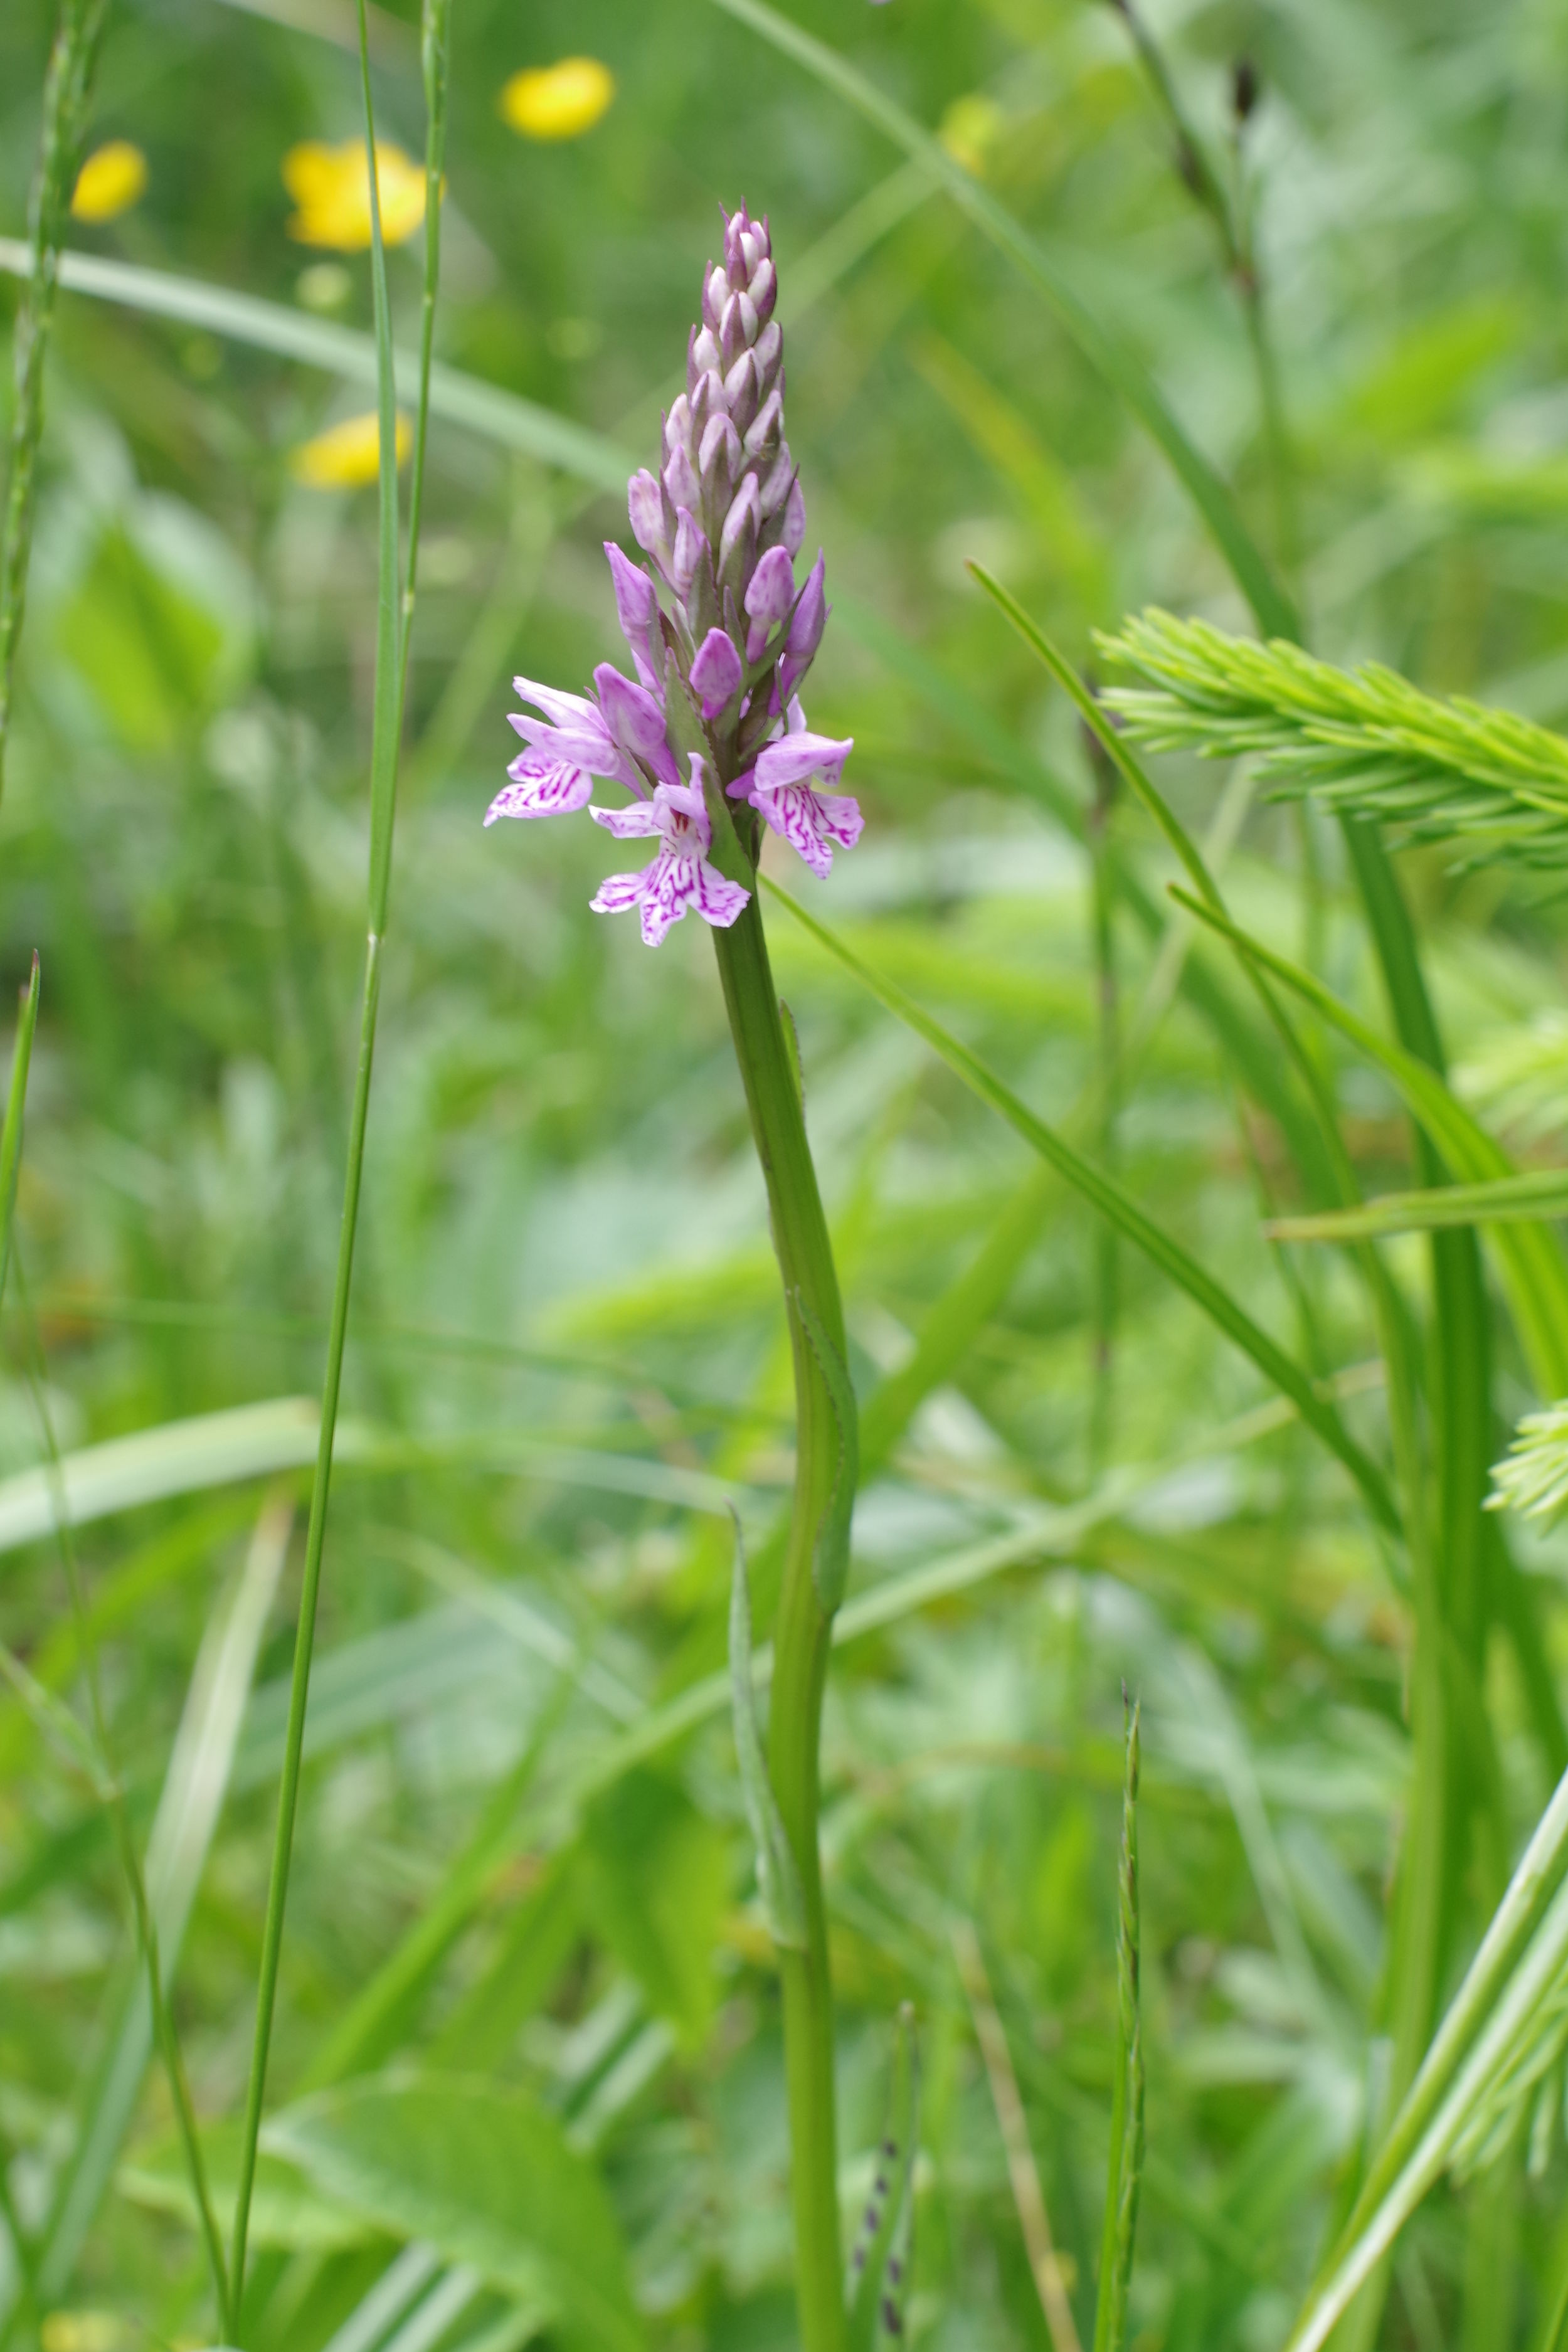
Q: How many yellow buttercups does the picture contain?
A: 4